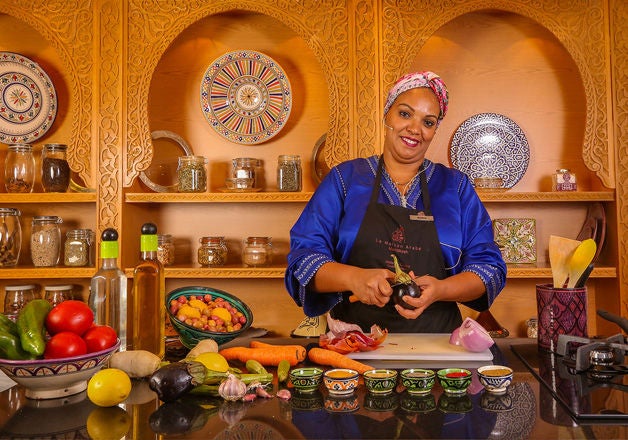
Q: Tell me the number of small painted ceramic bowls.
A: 6